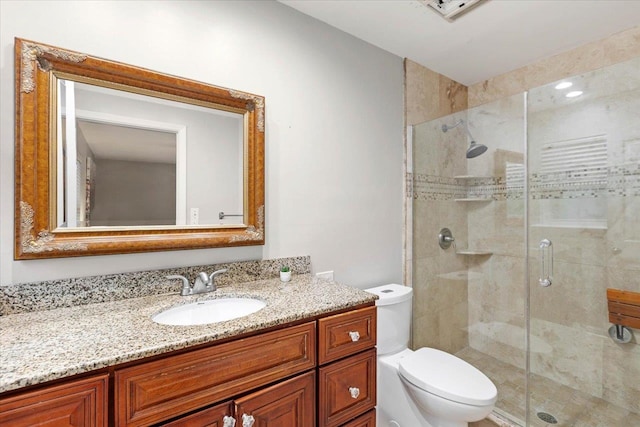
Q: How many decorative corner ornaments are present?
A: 4